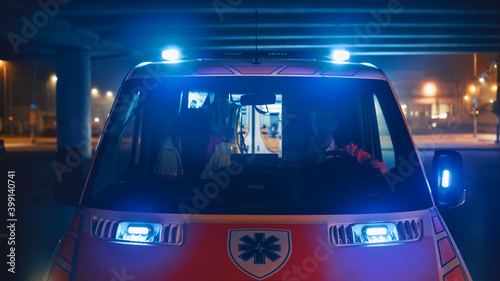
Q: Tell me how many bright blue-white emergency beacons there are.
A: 5